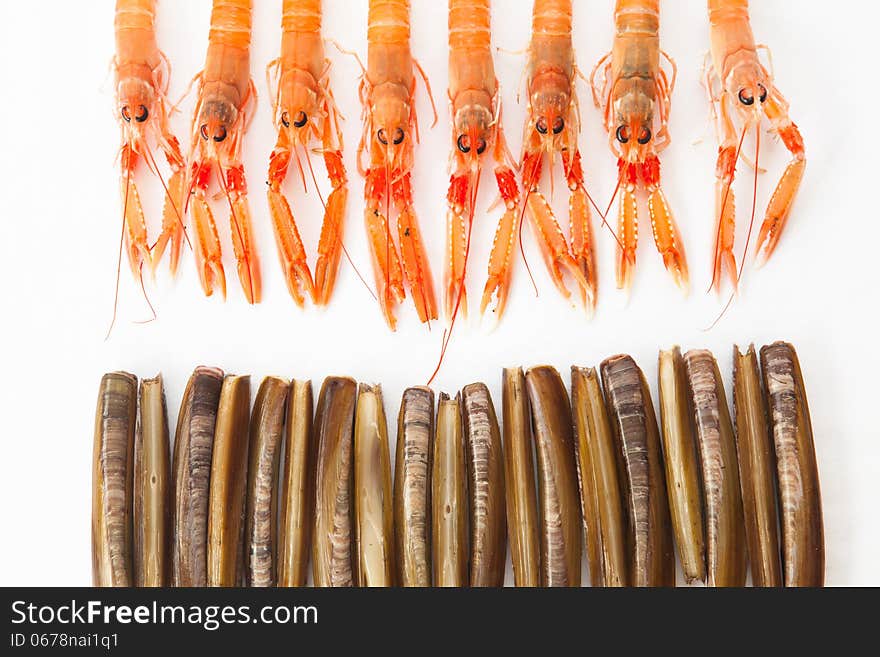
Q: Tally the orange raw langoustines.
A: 8